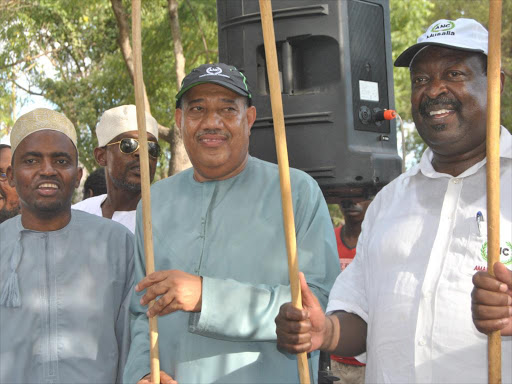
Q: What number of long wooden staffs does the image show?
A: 3